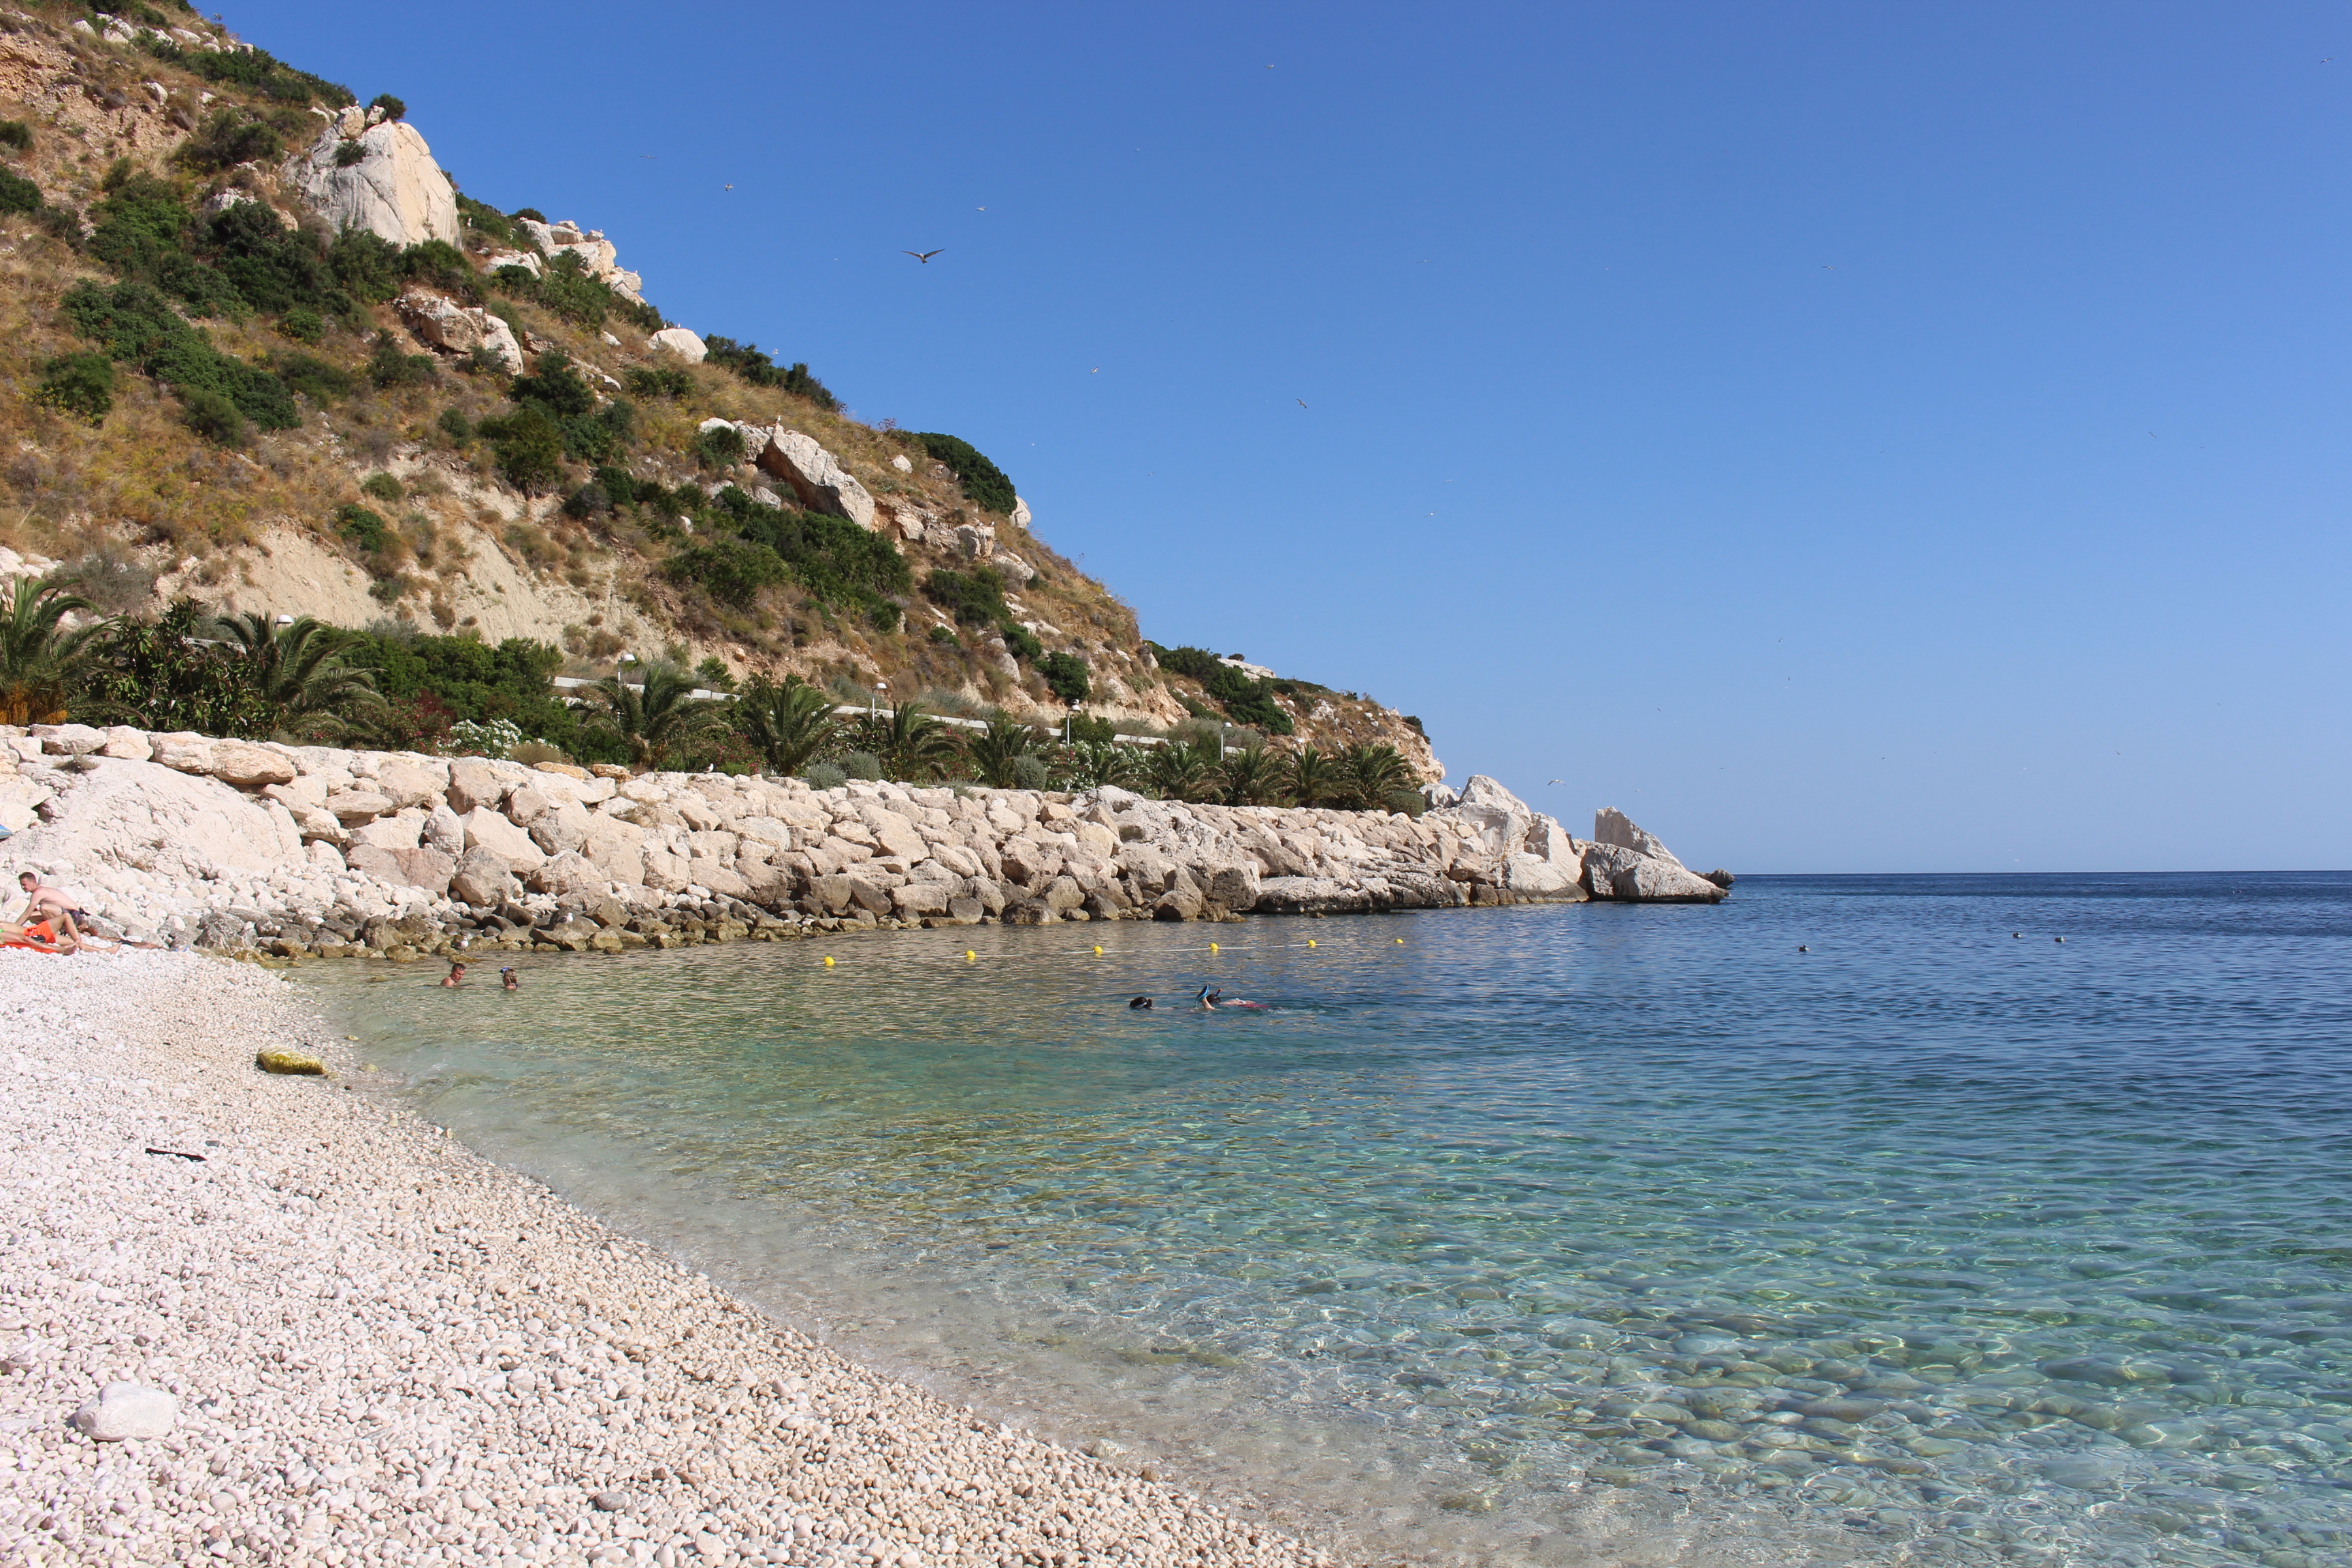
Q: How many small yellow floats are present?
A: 6